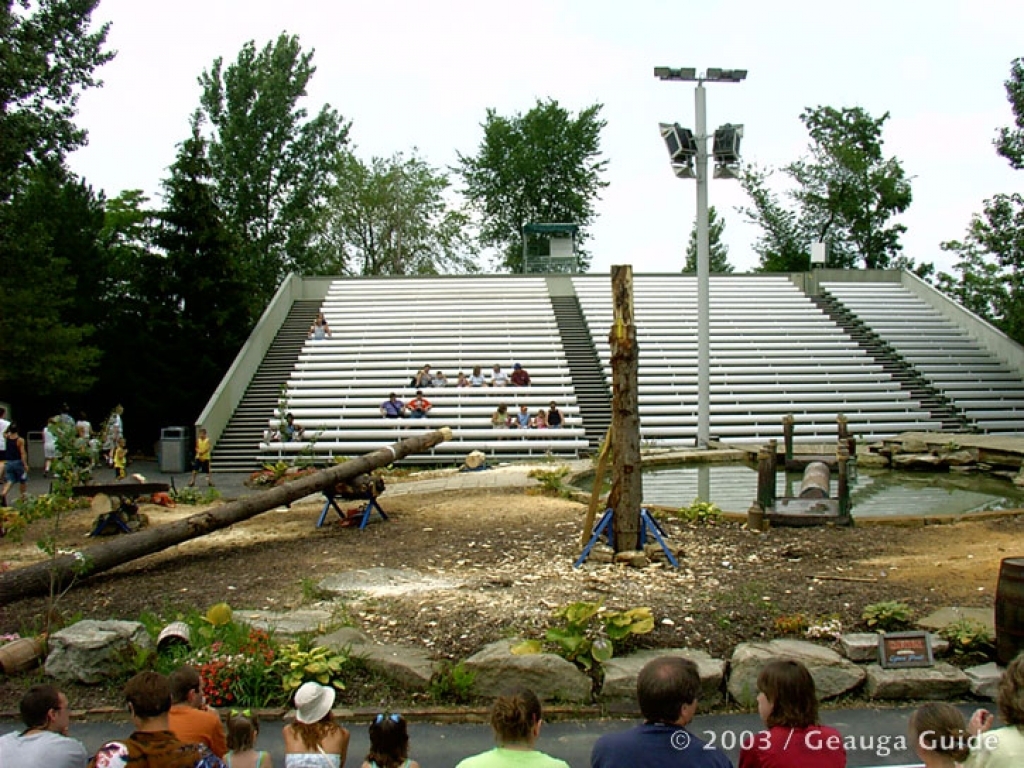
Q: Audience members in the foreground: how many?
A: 11